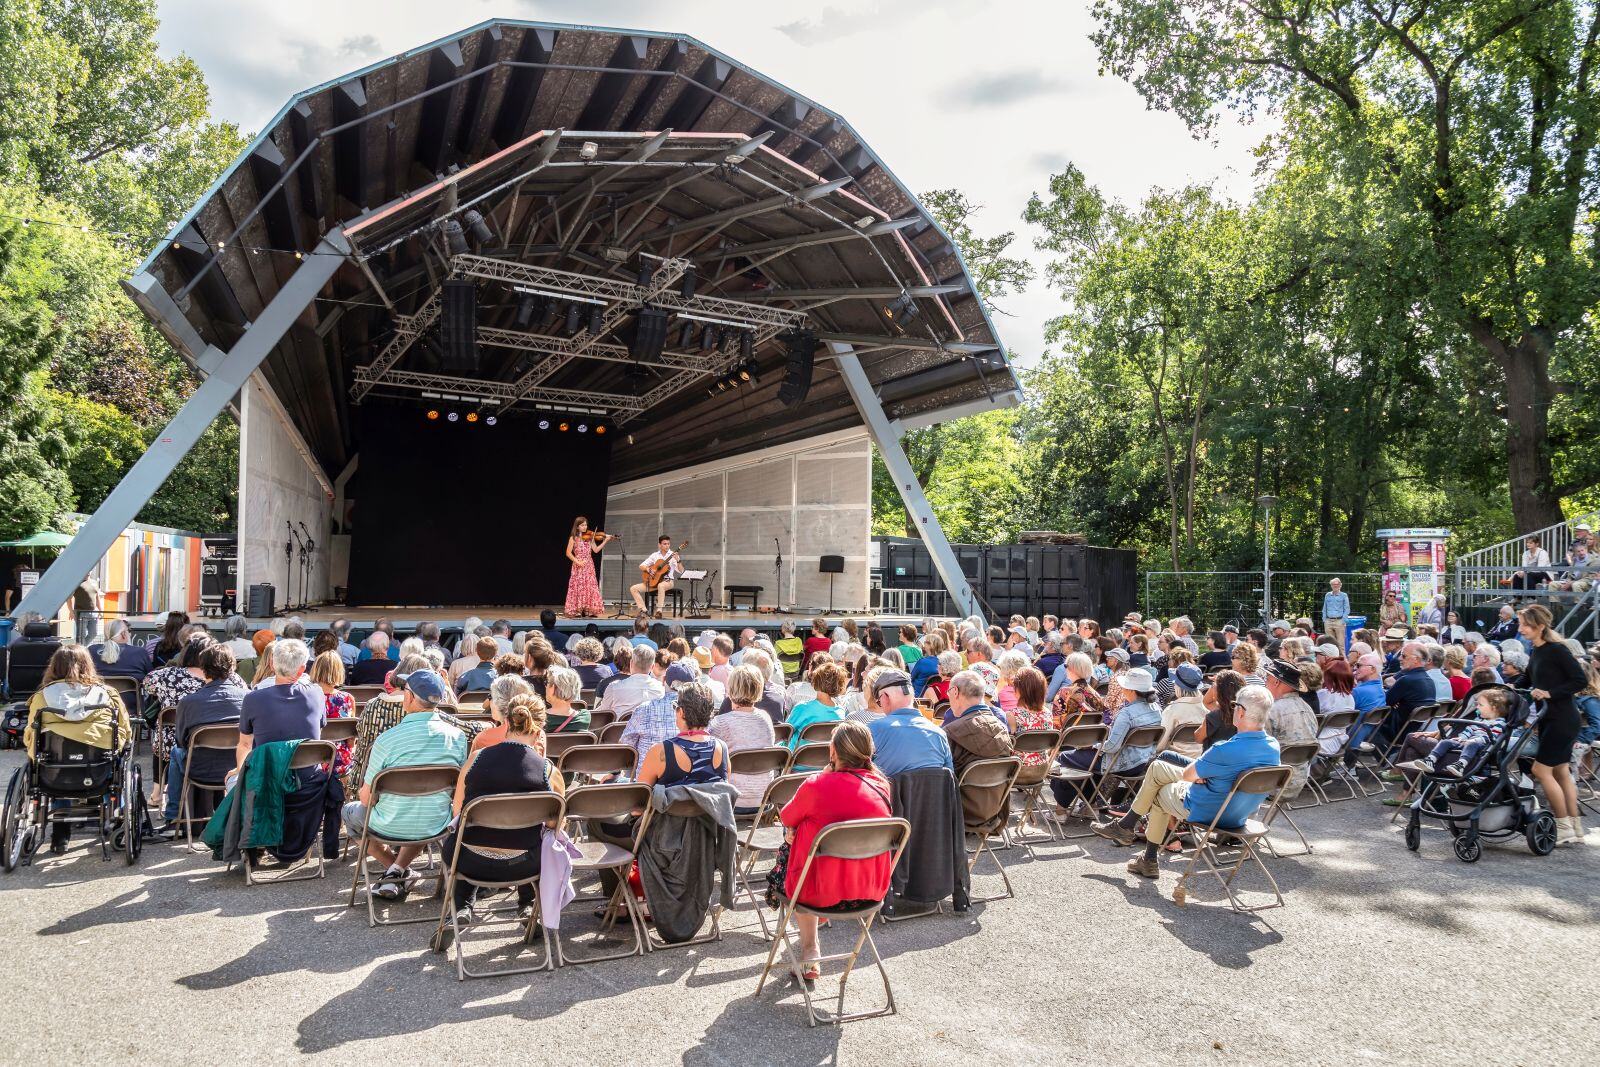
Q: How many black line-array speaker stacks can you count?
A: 3